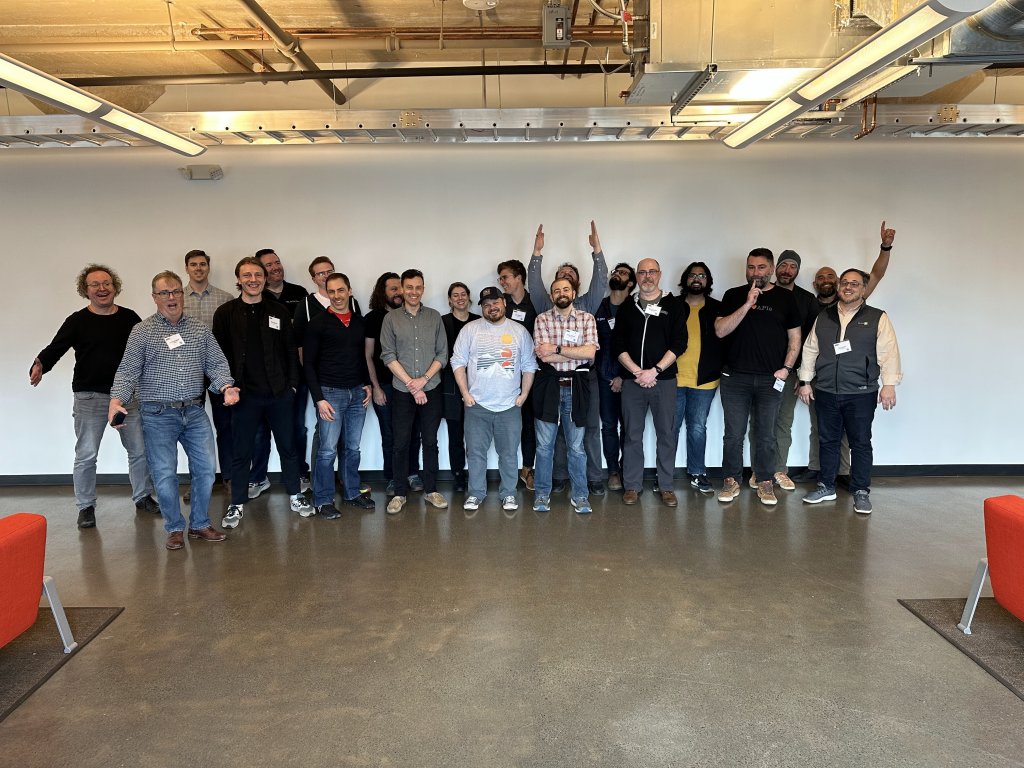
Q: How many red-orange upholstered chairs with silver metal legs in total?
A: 2